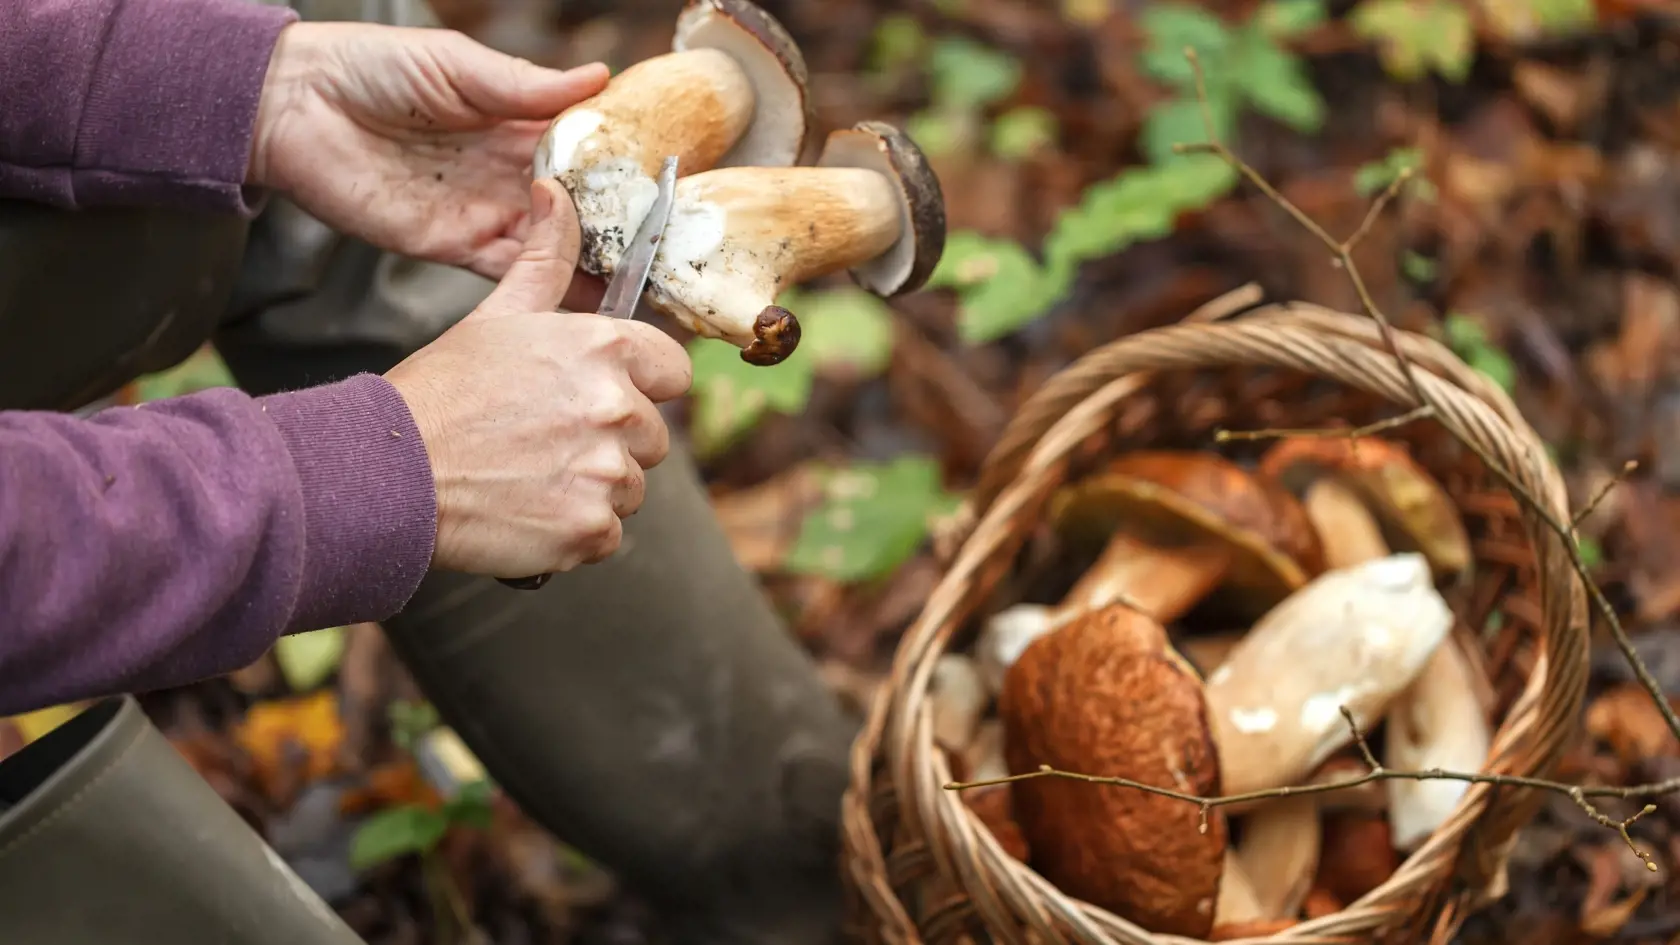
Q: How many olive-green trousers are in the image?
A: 1